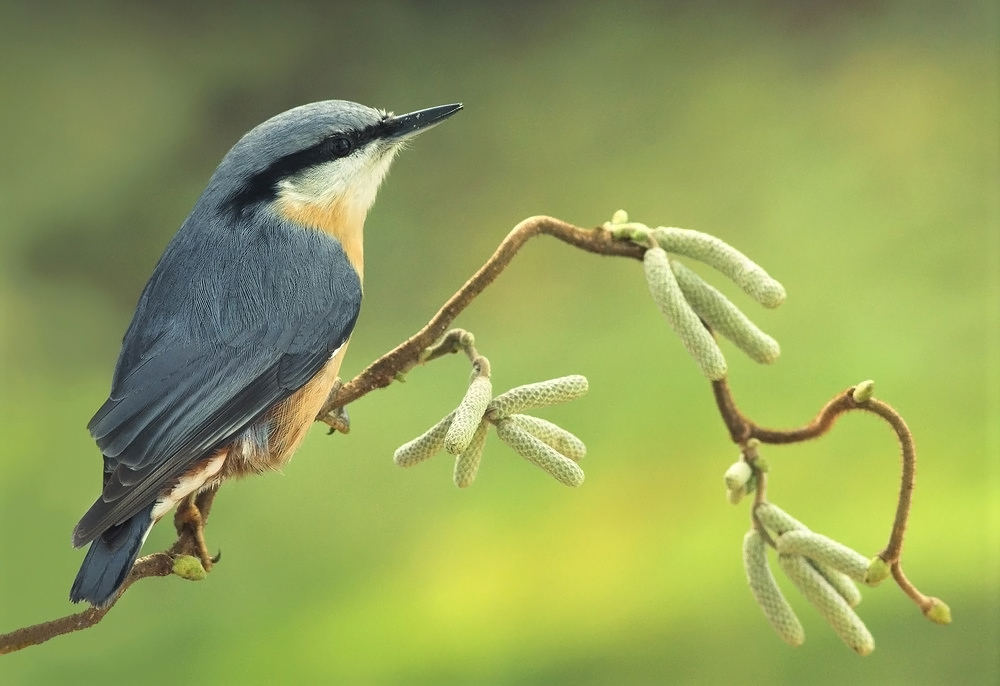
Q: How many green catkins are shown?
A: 13